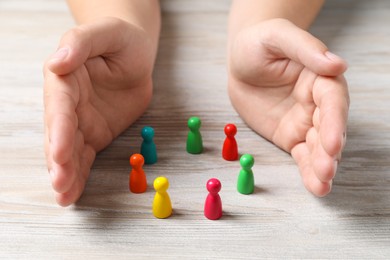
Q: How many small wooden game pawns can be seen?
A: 7